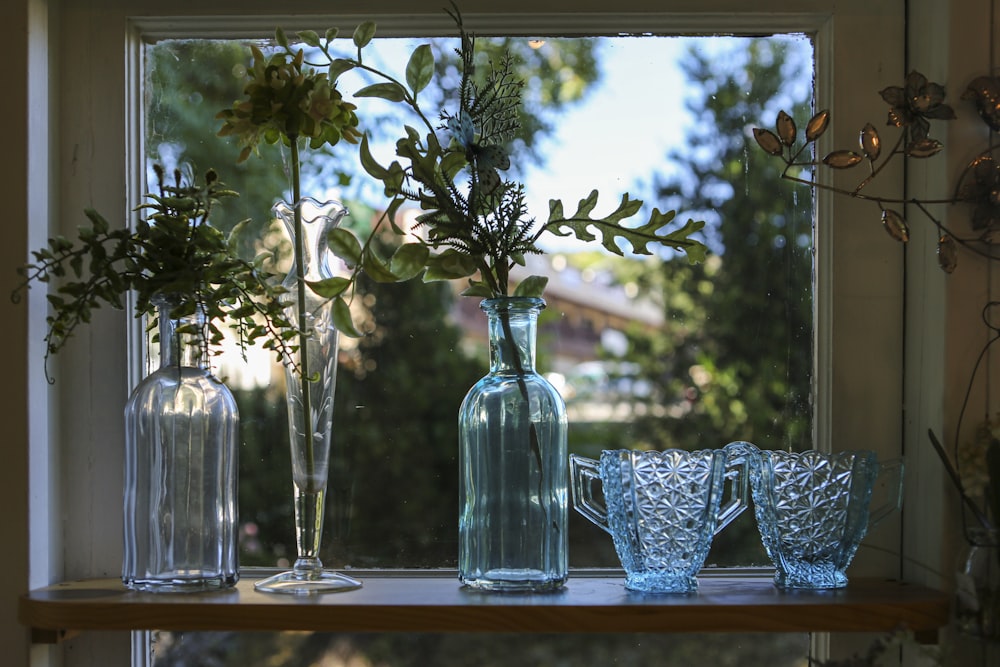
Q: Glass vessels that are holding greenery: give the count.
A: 3